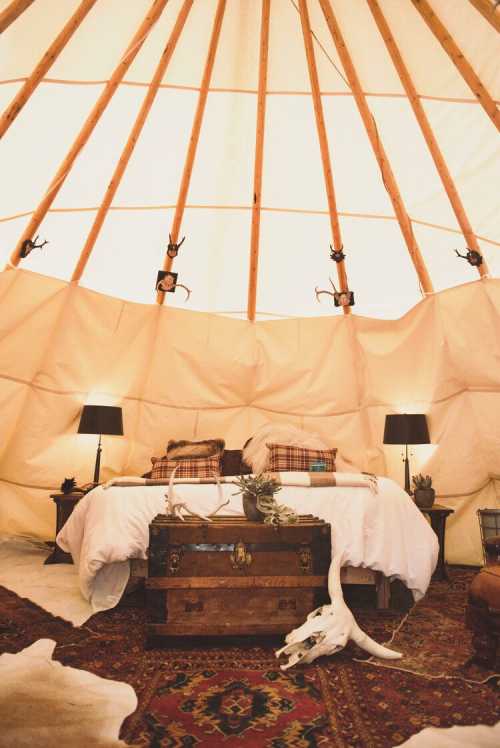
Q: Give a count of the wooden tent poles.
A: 11